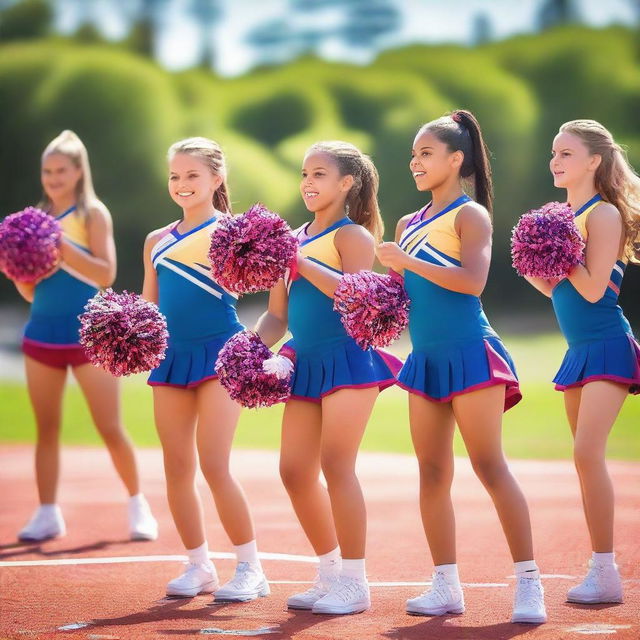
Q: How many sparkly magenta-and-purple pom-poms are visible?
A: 6